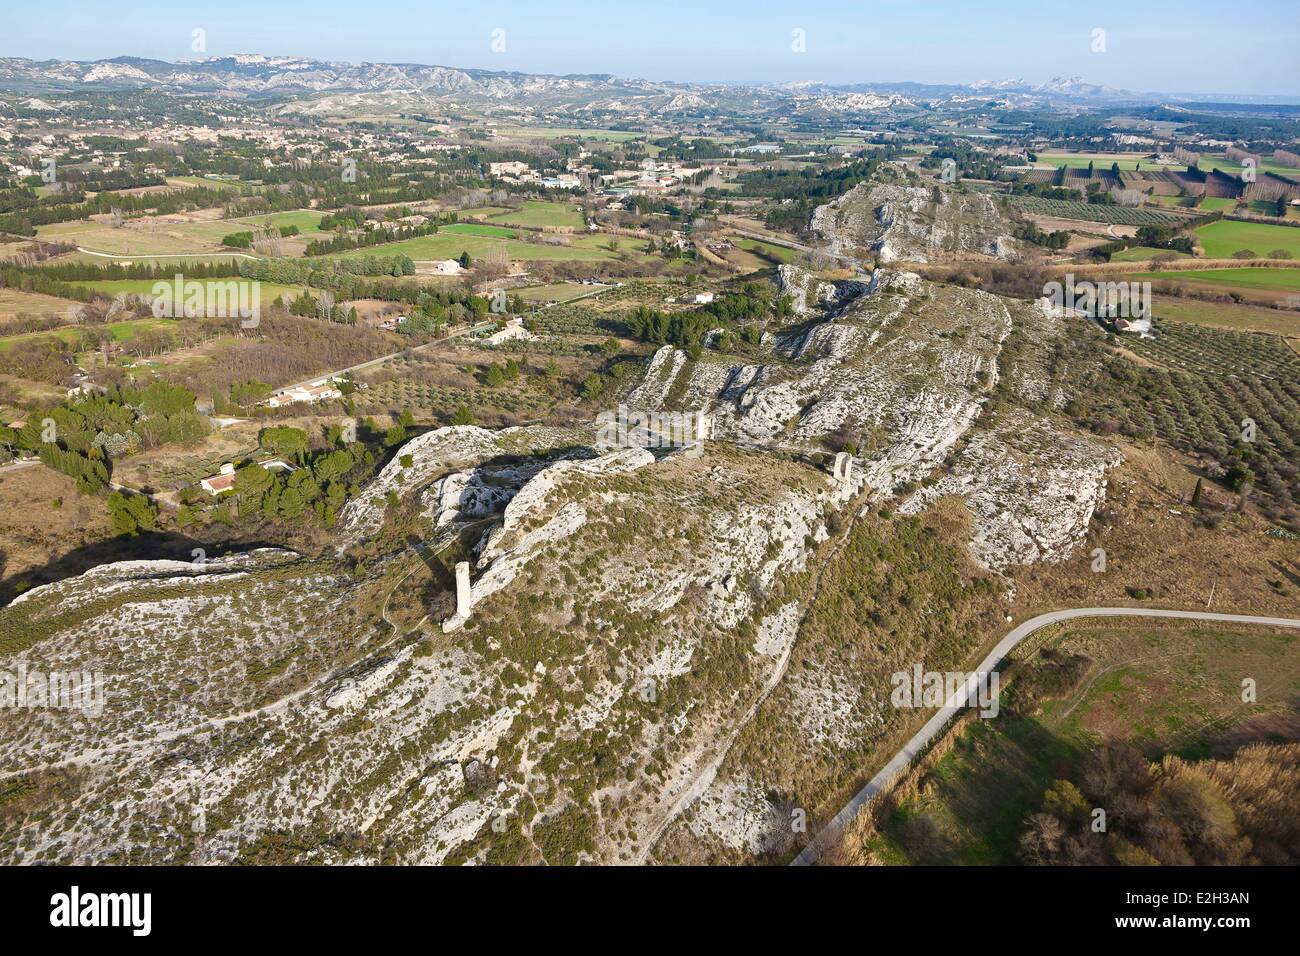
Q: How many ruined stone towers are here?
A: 3